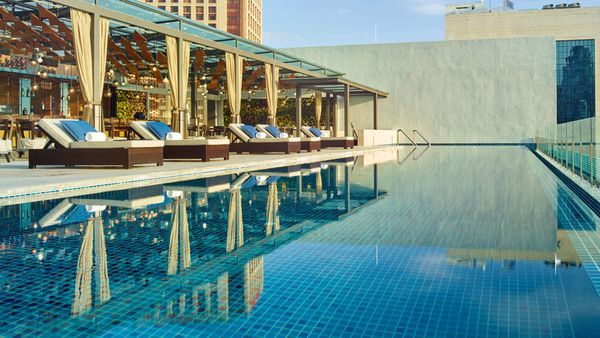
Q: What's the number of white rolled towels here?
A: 5